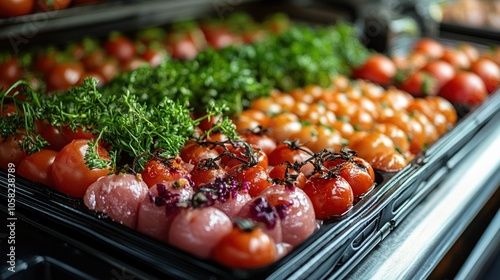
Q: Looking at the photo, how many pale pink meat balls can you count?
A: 6